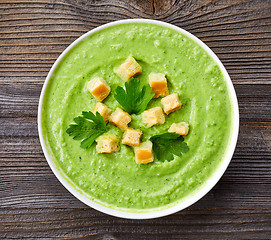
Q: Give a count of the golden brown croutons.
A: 11